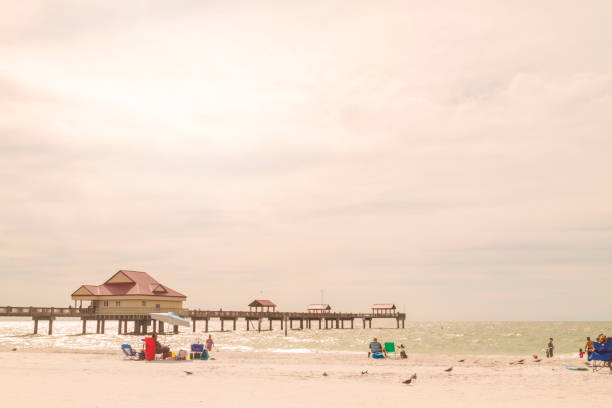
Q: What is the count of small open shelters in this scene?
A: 3